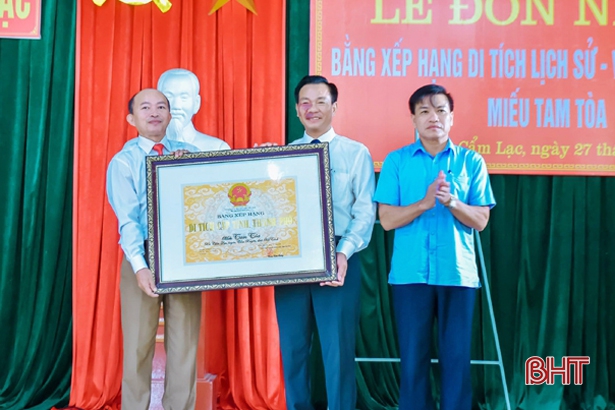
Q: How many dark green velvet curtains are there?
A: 2